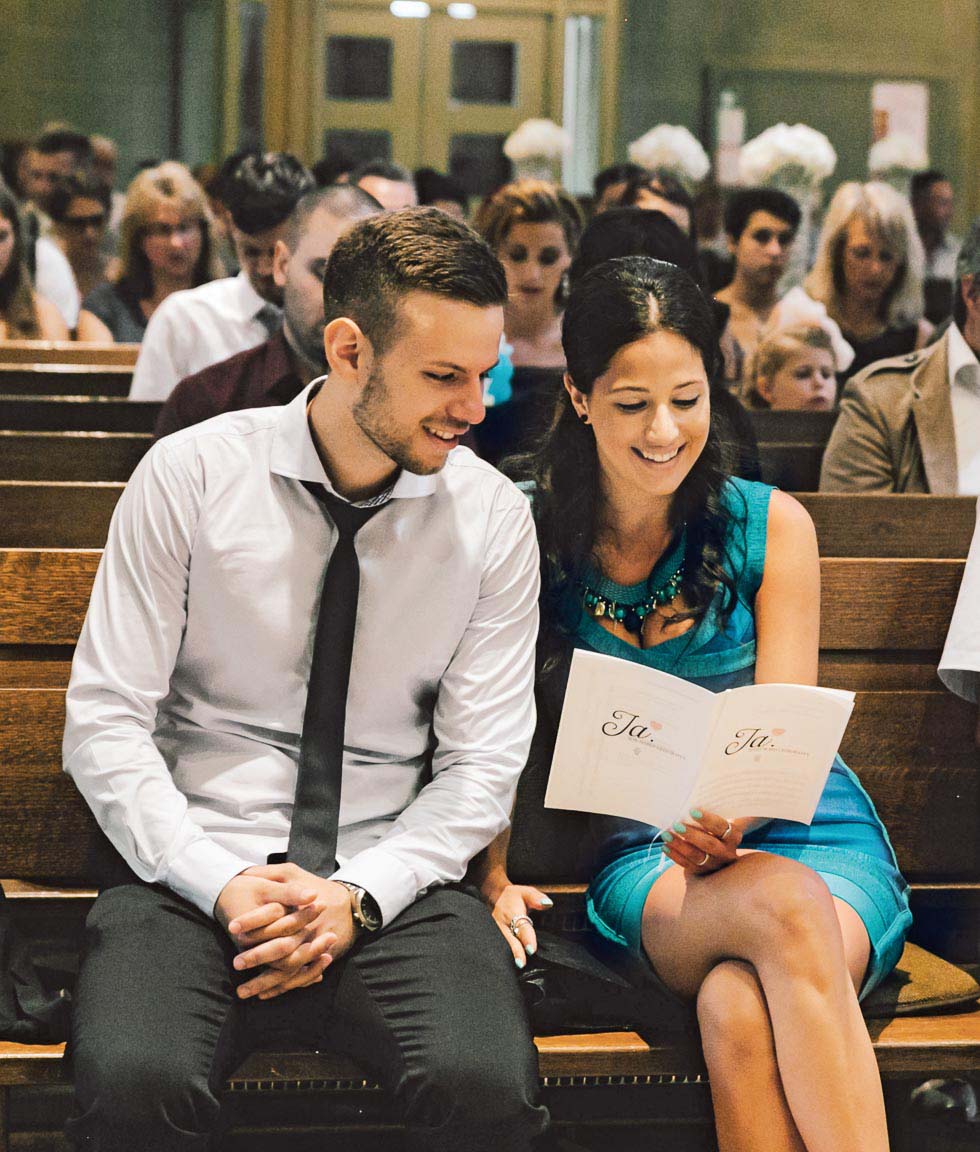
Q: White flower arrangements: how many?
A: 4